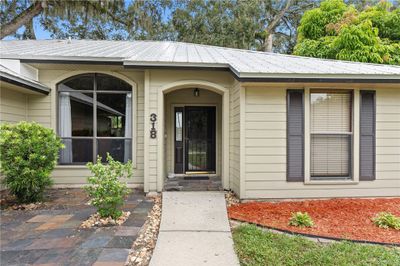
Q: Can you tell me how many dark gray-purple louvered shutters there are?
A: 2